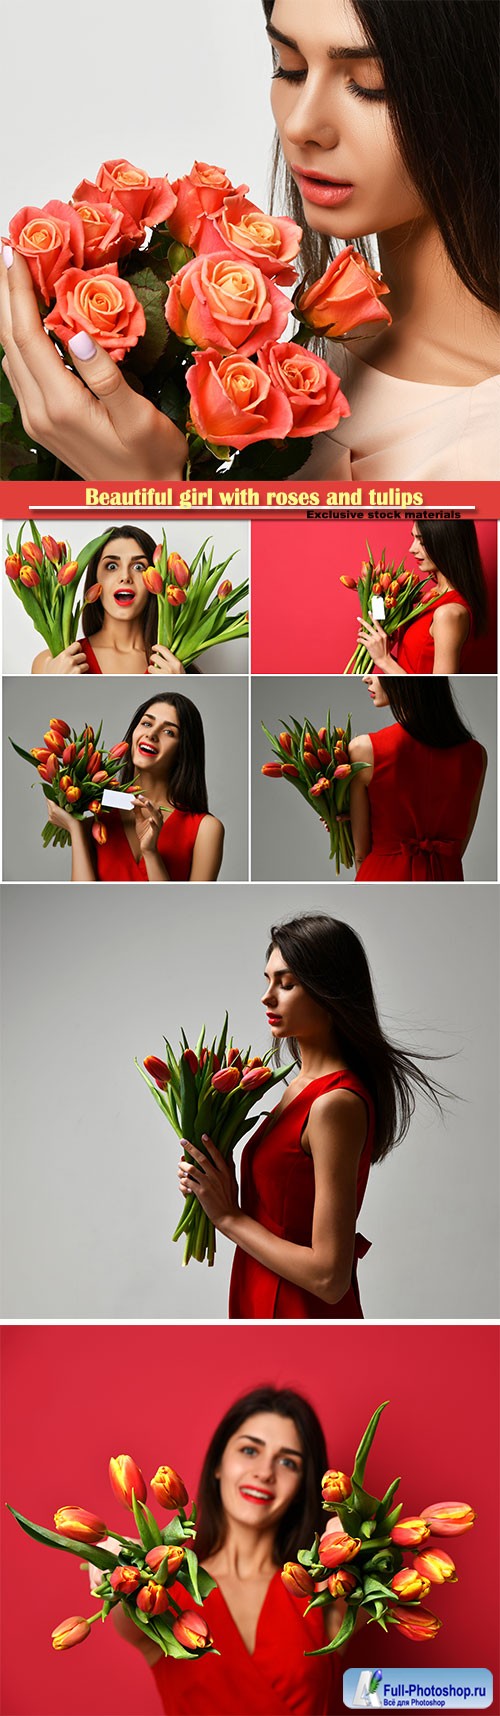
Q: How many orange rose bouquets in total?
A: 1